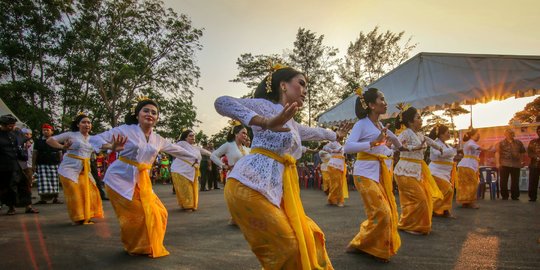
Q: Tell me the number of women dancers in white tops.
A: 11